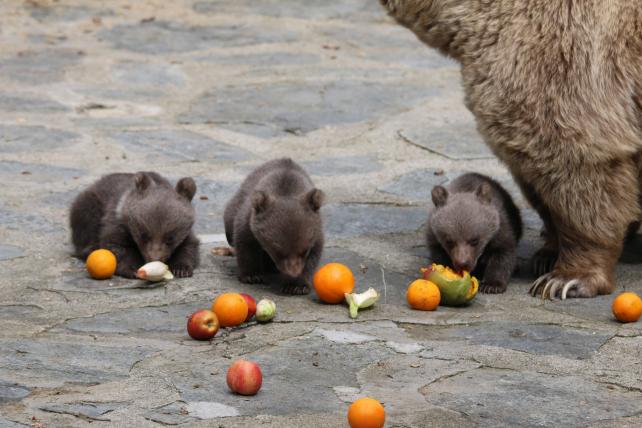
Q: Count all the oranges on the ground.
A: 6